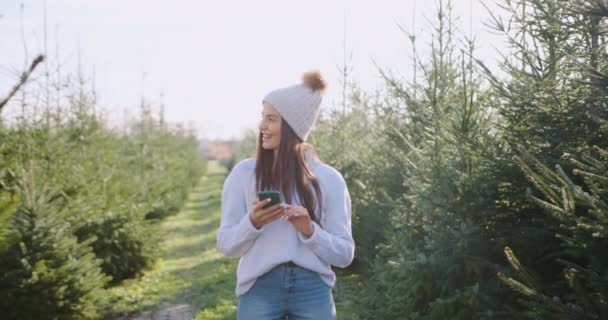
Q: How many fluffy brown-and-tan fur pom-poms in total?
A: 1